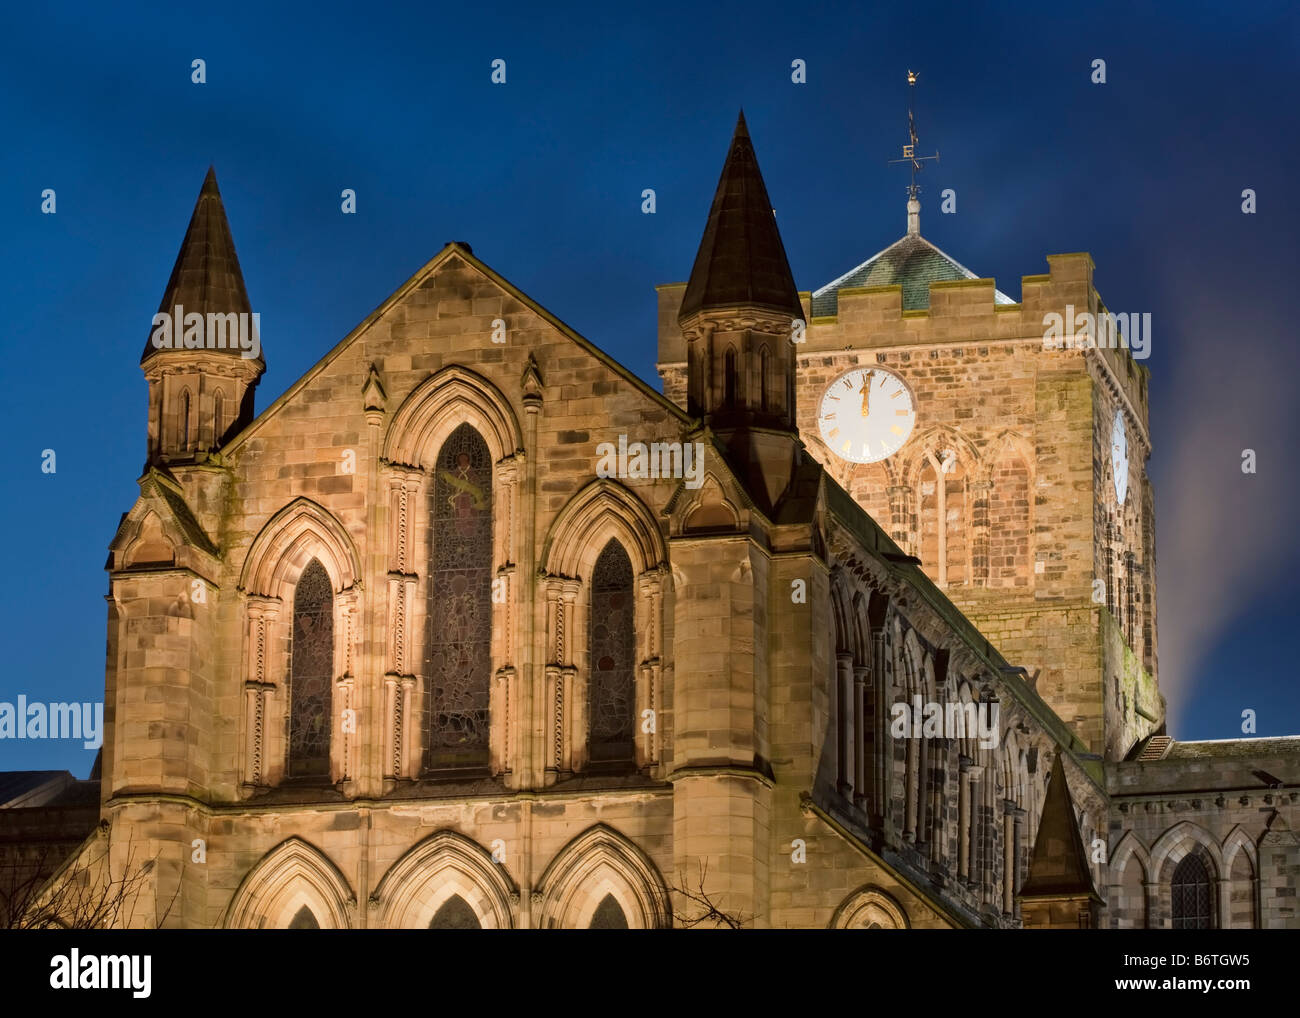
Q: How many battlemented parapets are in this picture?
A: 1